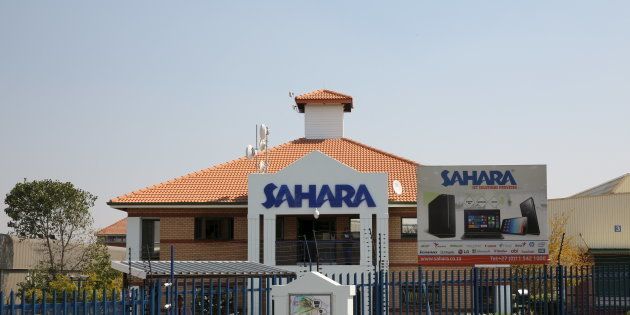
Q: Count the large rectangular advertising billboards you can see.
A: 1